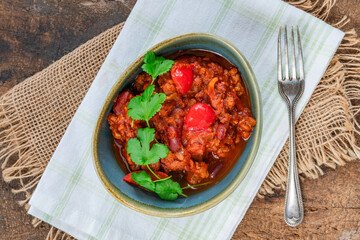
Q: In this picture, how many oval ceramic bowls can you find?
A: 1